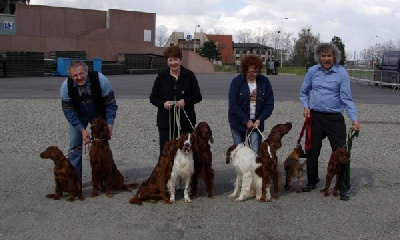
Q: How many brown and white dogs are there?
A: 2